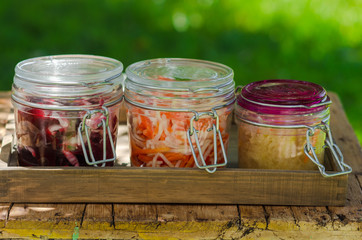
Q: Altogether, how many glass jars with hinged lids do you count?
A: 3